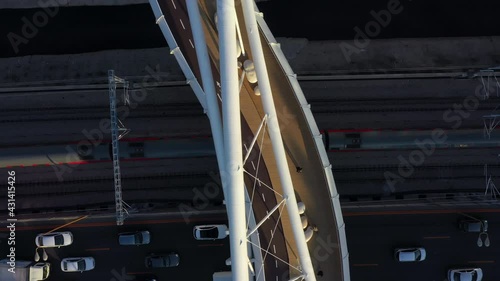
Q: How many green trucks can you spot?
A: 0